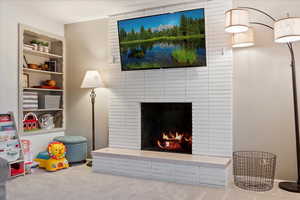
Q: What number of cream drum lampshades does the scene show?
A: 3